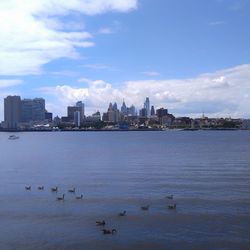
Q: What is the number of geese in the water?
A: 12